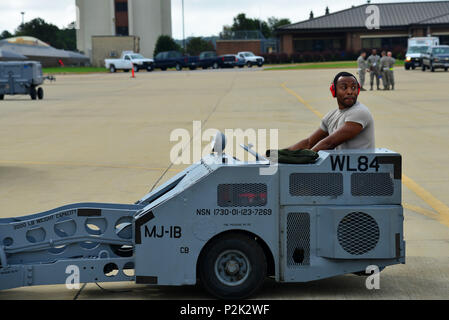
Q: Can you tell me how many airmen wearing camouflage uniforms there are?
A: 4